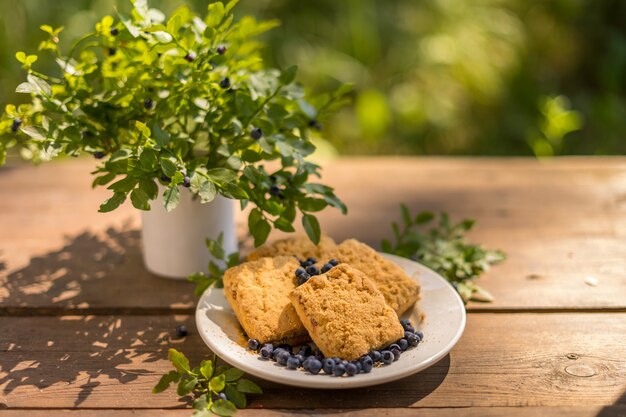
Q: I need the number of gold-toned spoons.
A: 0